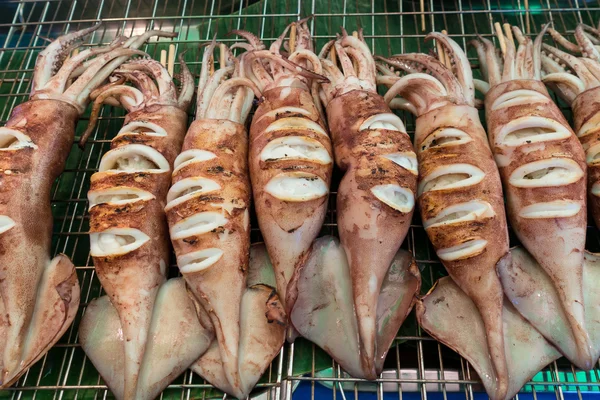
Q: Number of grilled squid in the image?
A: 8